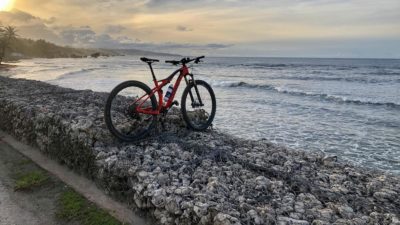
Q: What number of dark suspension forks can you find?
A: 1